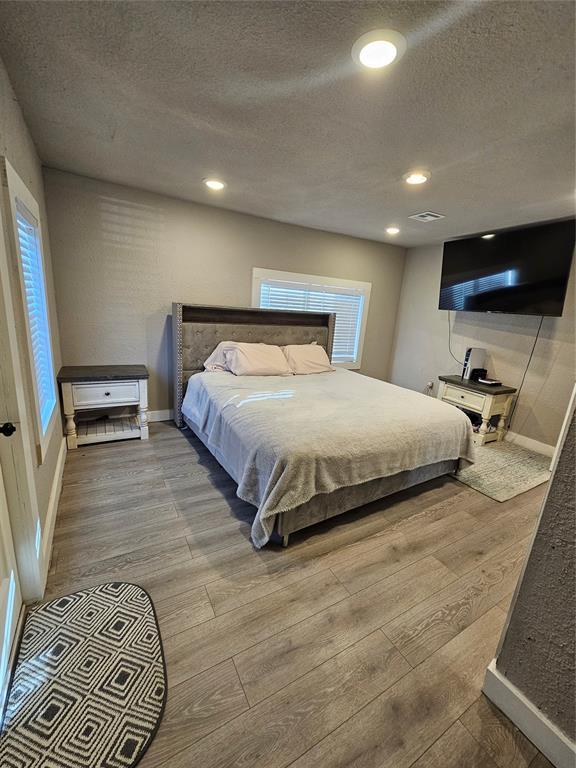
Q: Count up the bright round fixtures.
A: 4